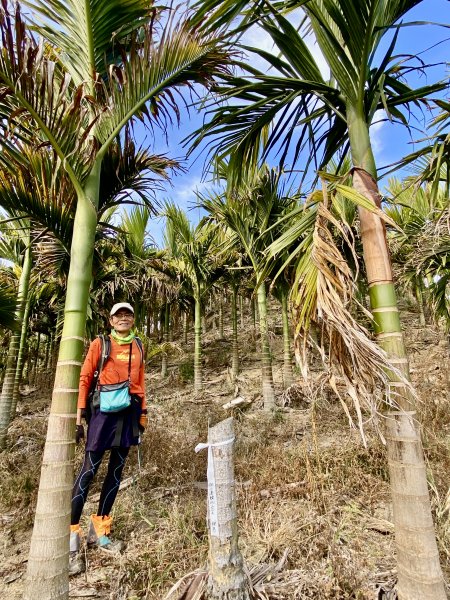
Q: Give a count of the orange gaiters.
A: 2